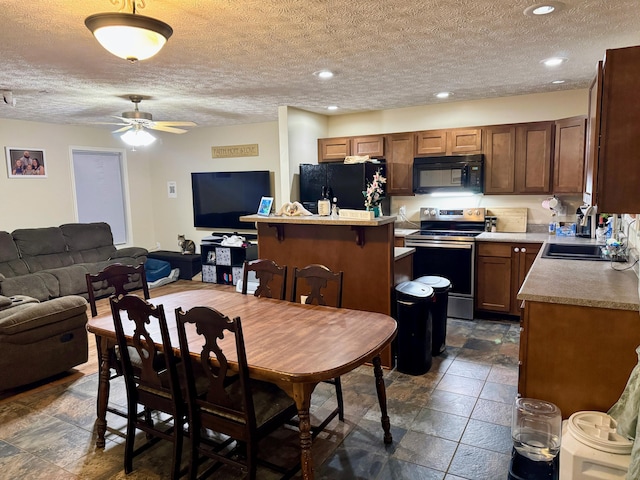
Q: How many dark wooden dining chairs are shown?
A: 5